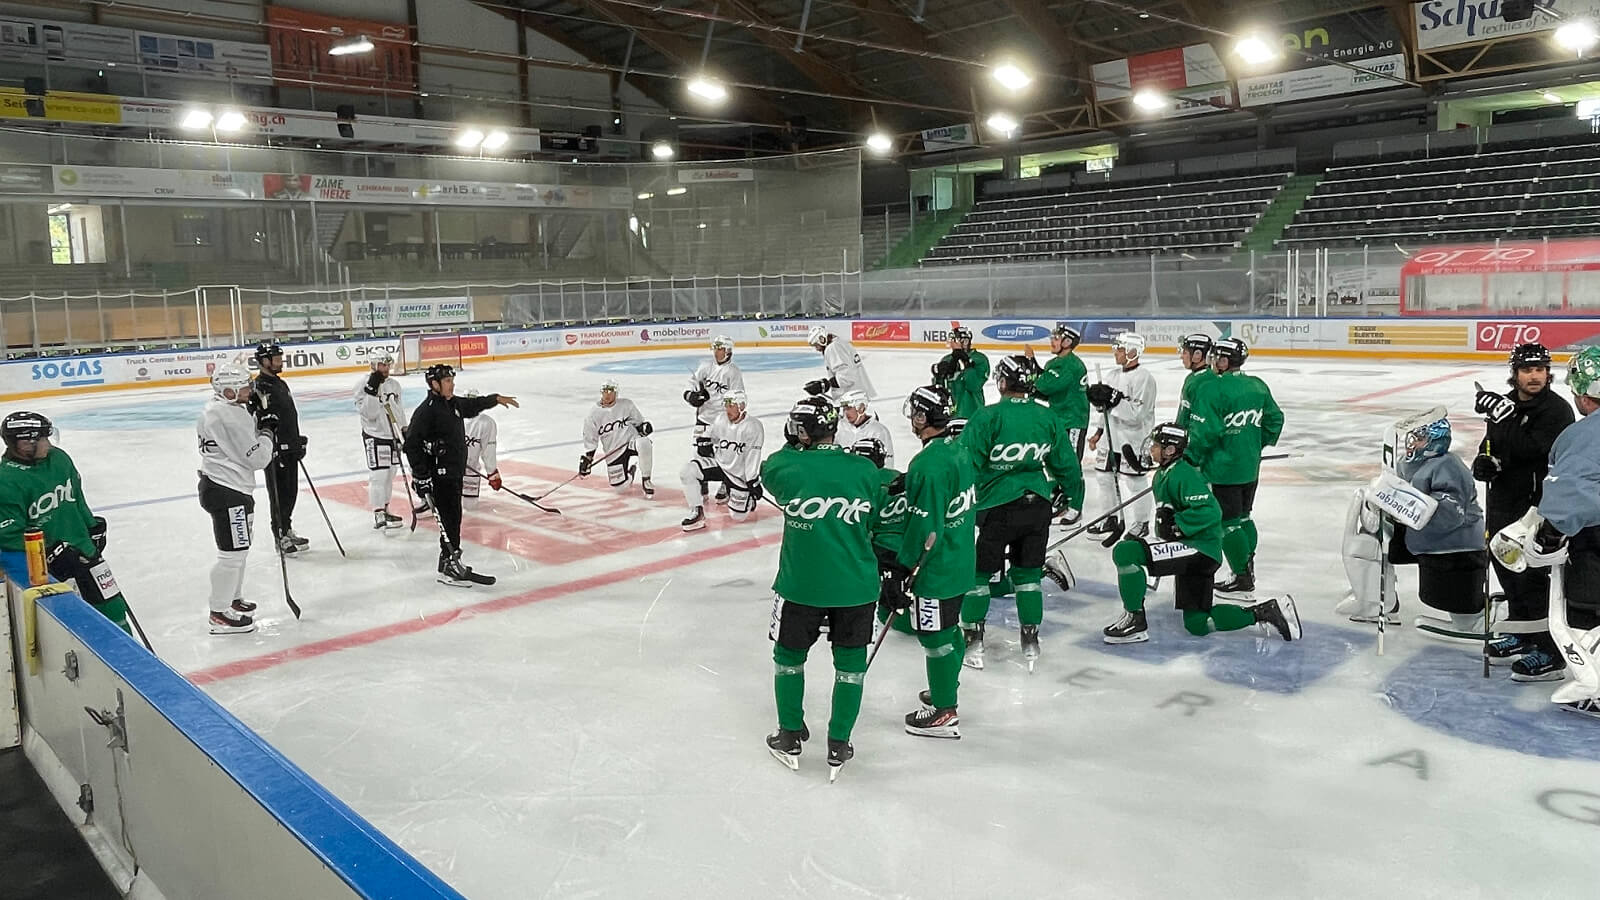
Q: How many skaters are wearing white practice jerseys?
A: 9